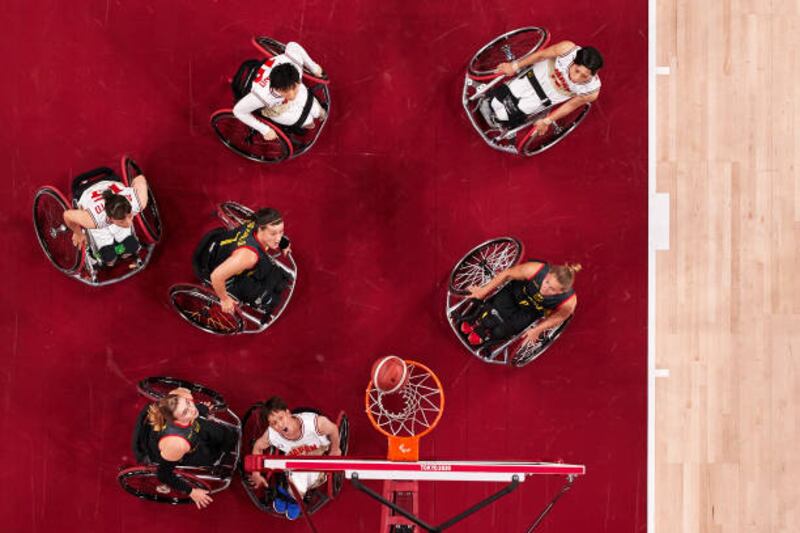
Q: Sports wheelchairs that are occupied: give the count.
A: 7